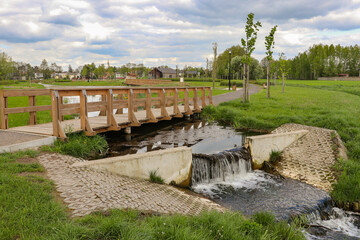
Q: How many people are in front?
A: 0